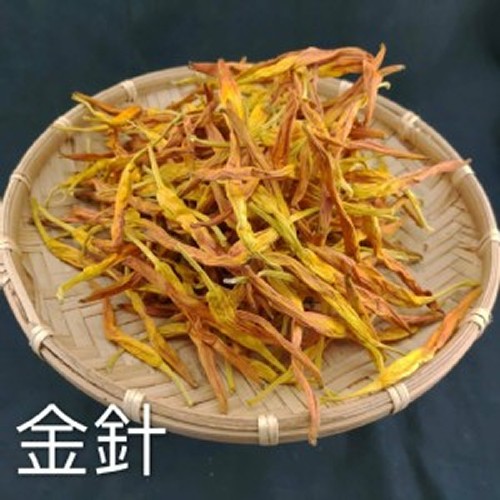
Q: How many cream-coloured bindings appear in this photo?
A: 13